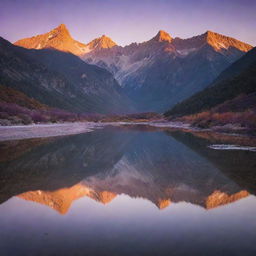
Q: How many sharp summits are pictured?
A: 4